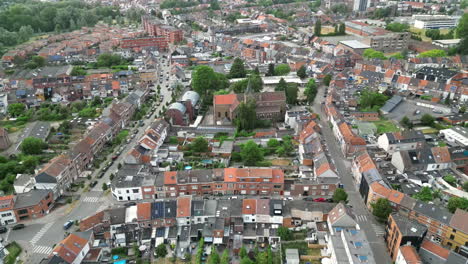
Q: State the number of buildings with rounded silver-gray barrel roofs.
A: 2